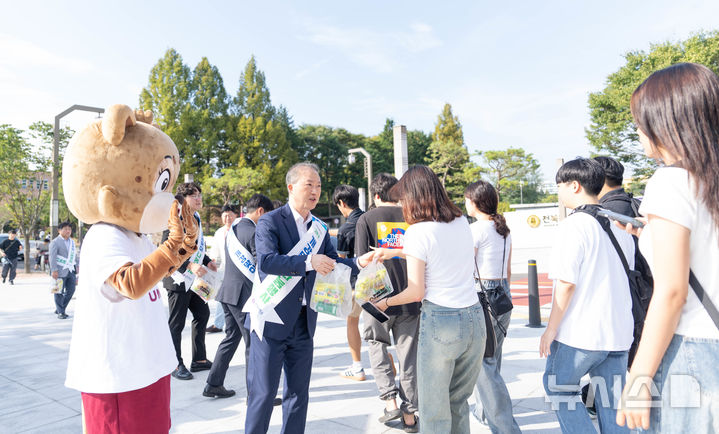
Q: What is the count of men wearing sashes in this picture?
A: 4